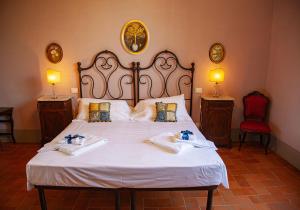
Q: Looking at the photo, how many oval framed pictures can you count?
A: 3